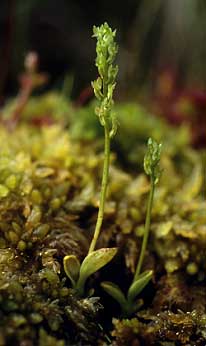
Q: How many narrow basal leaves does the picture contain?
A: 4